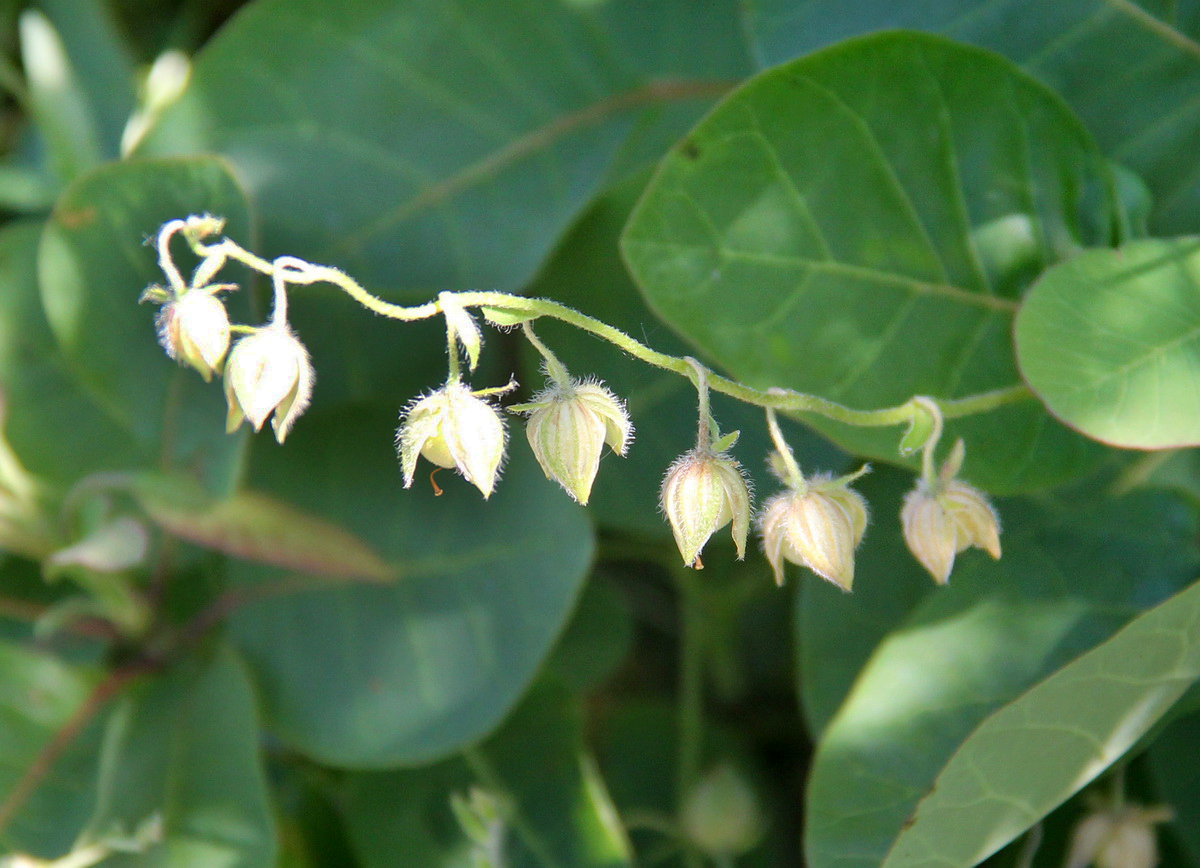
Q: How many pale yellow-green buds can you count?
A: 7